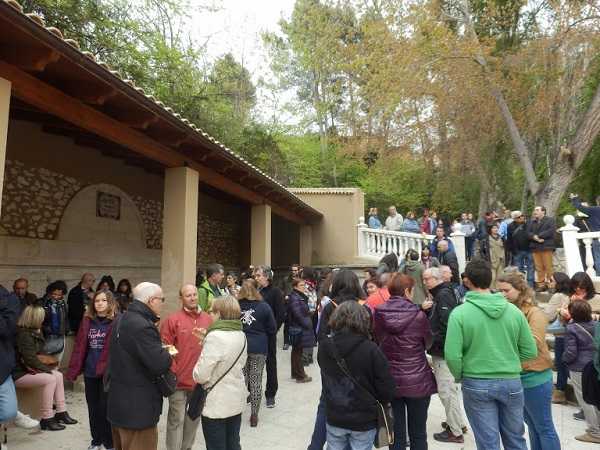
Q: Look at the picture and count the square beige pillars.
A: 4